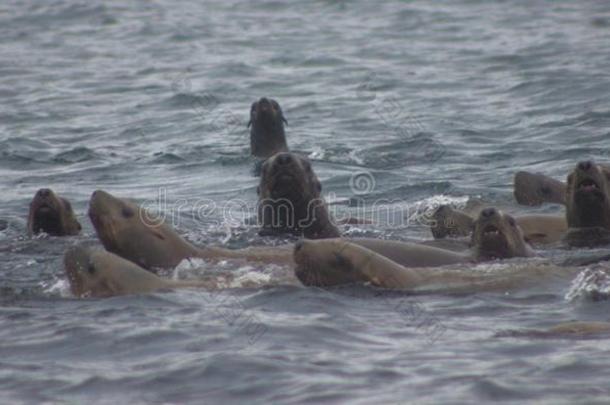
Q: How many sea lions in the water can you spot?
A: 10